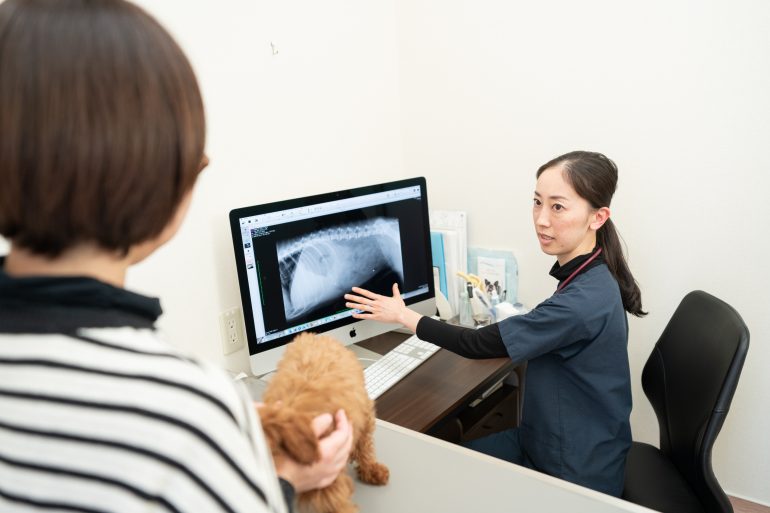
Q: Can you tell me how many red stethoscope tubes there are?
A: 1